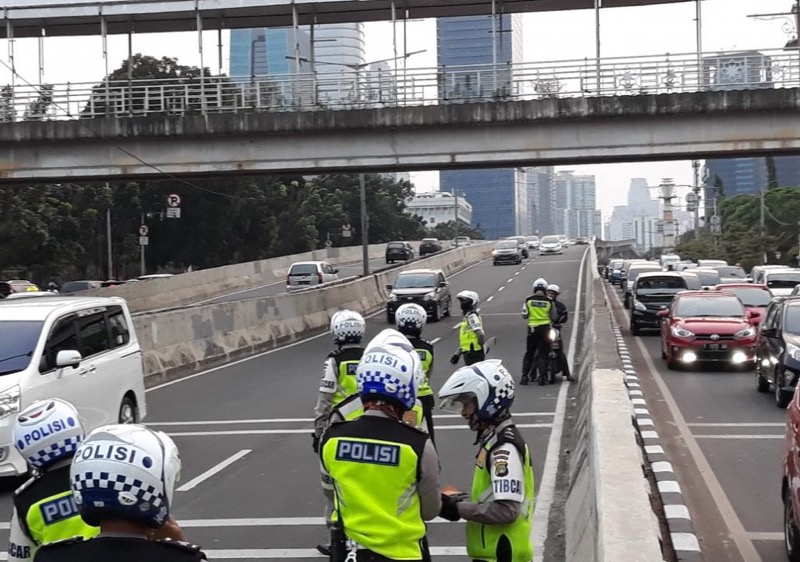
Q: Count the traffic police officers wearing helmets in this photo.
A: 9